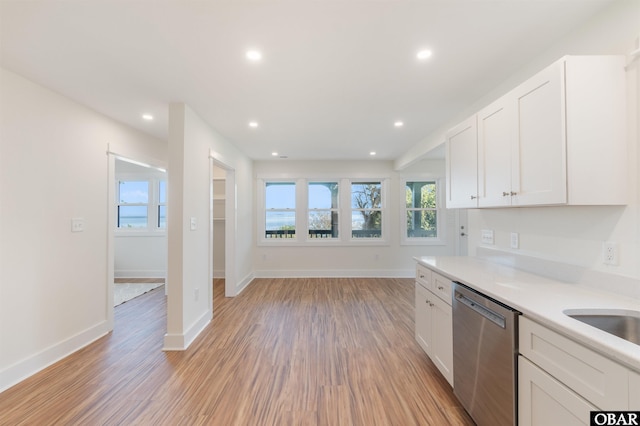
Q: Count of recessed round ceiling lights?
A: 7